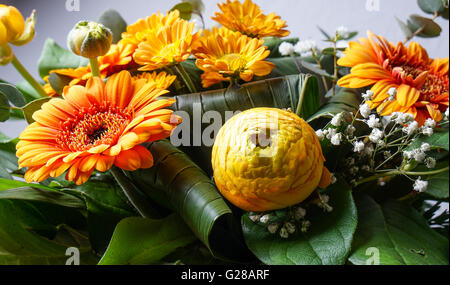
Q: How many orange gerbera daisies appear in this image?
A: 2